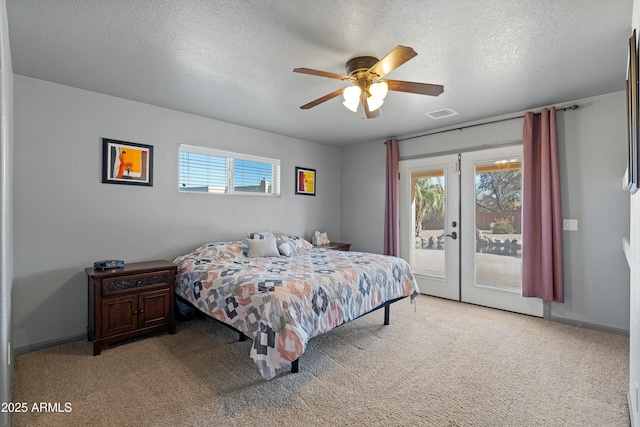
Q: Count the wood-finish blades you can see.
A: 5